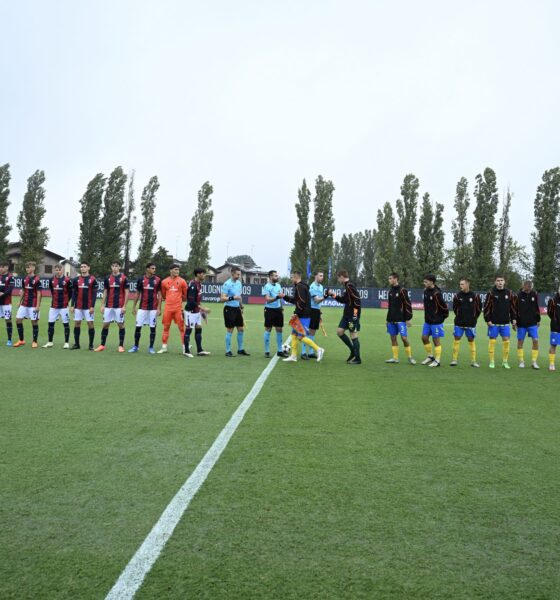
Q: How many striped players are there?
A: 7